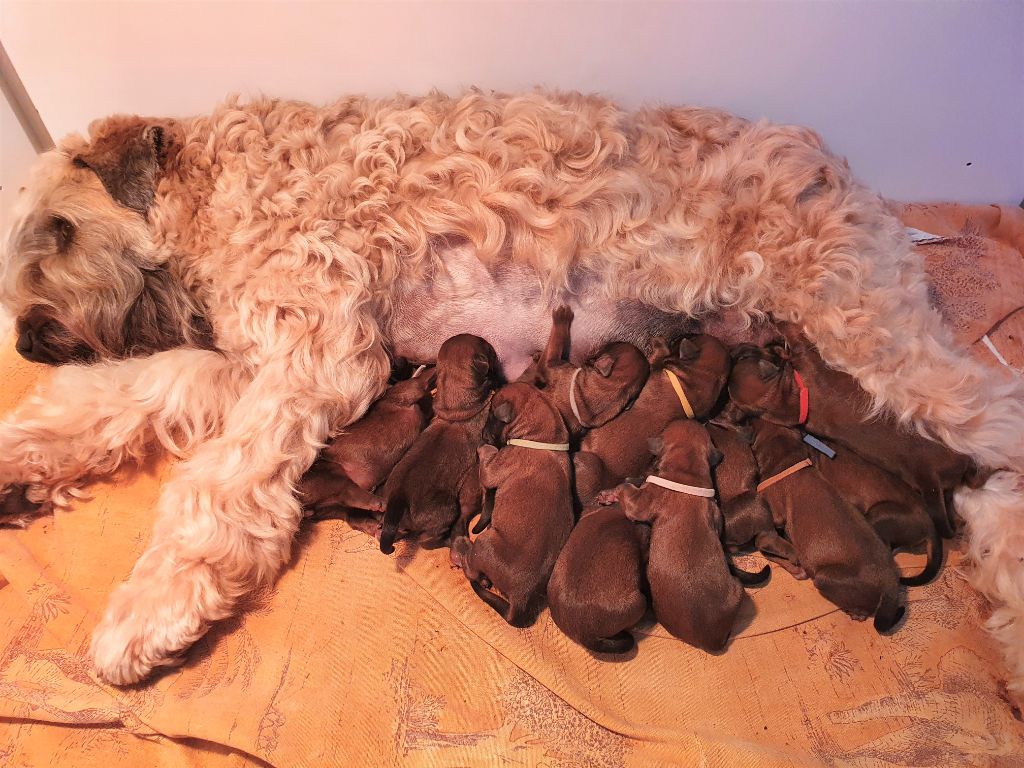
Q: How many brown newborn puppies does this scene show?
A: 11